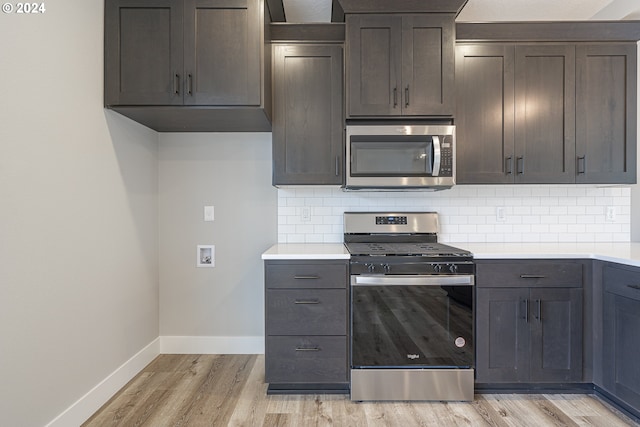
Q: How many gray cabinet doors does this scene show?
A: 11